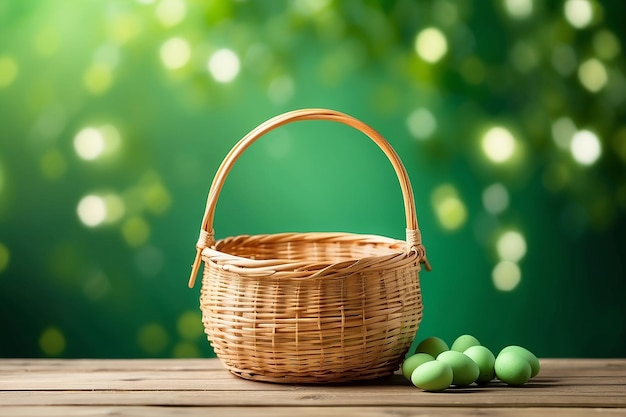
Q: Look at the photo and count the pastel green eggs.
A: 8